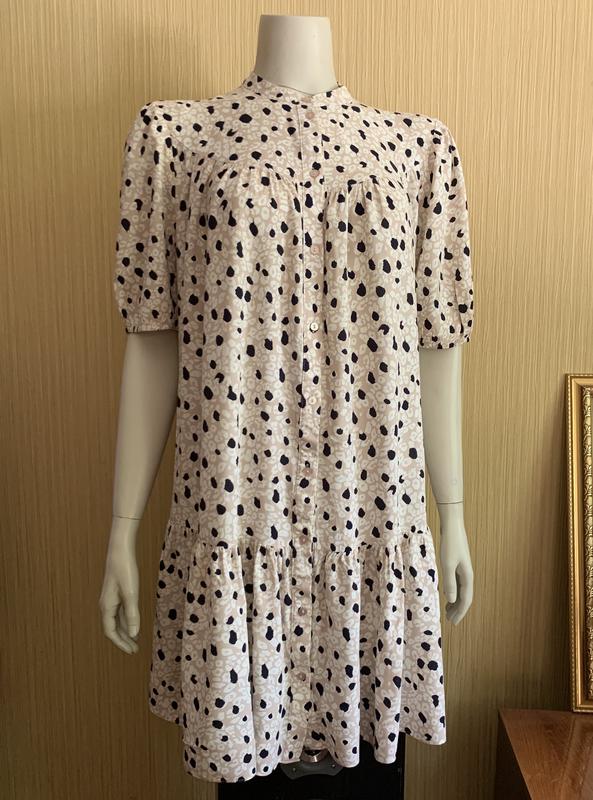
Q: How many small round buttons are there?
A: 9